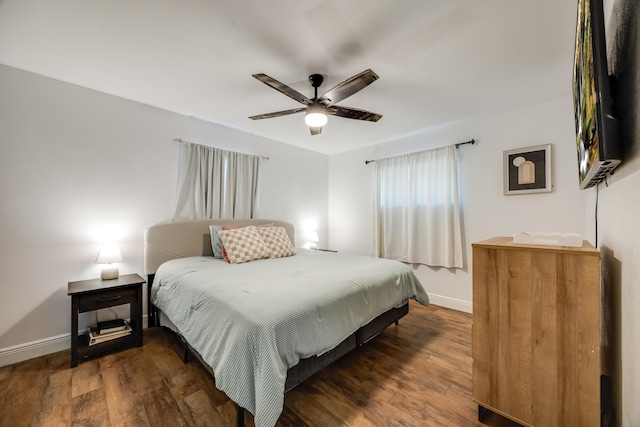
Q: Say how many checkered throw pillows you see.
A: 2